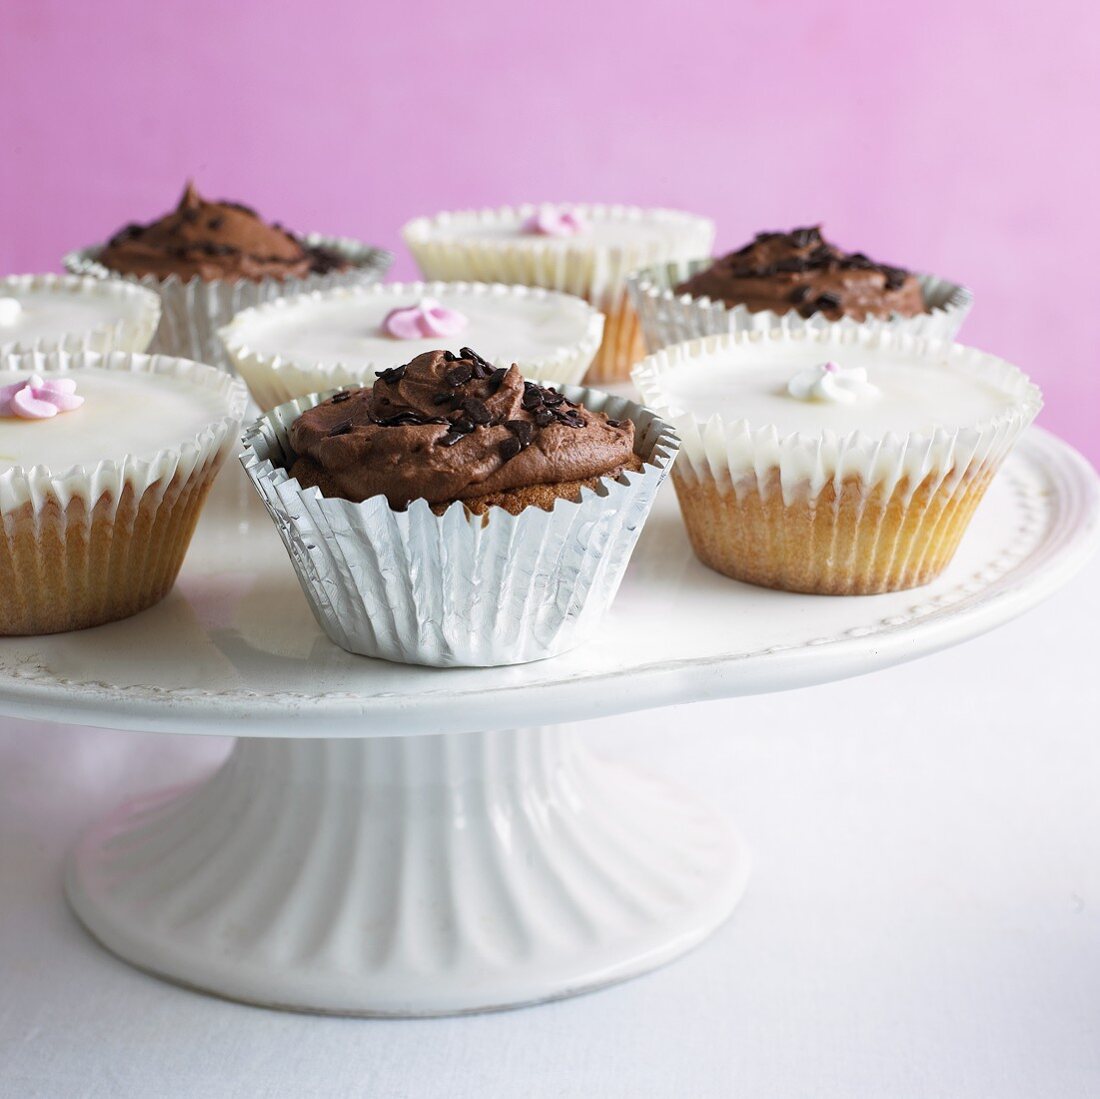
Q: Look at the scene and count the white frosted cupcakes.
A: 5